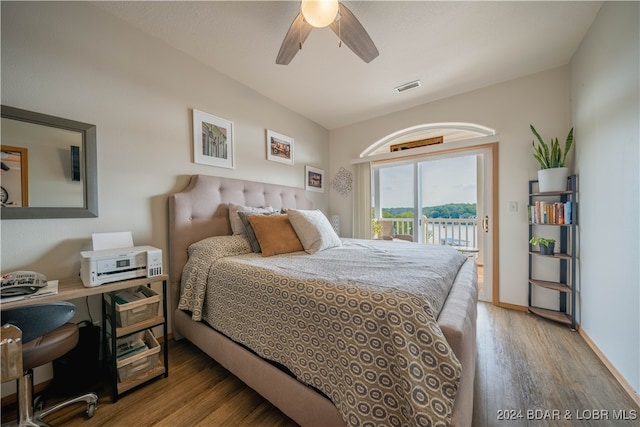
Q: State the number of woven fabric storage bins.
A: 2